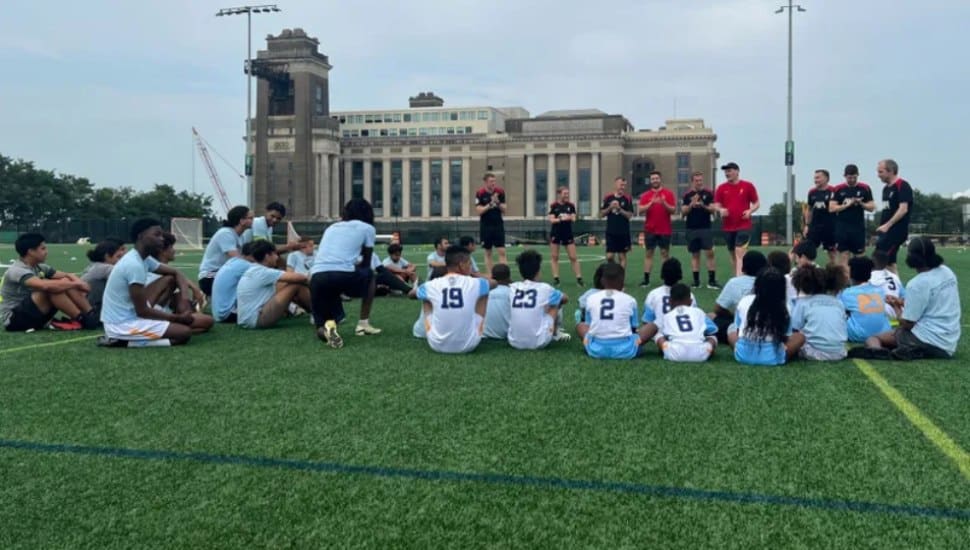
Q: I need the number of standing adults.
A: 9